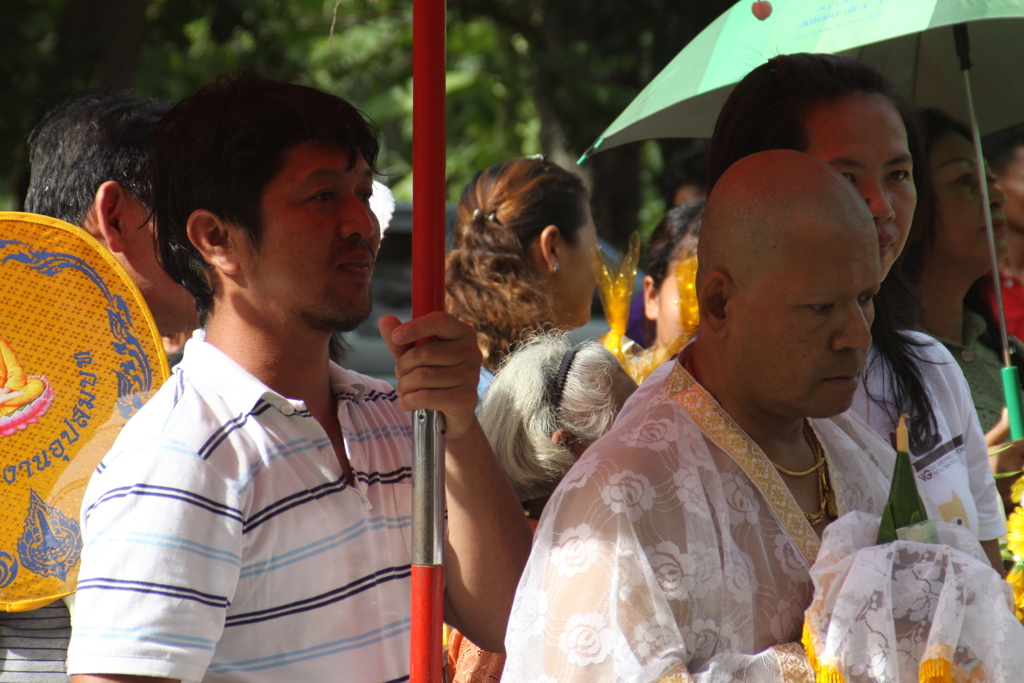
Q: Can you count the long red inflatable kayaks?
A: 0